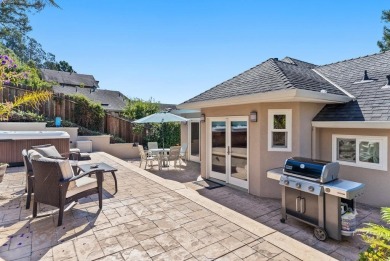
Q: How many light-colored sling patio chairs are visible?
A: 4